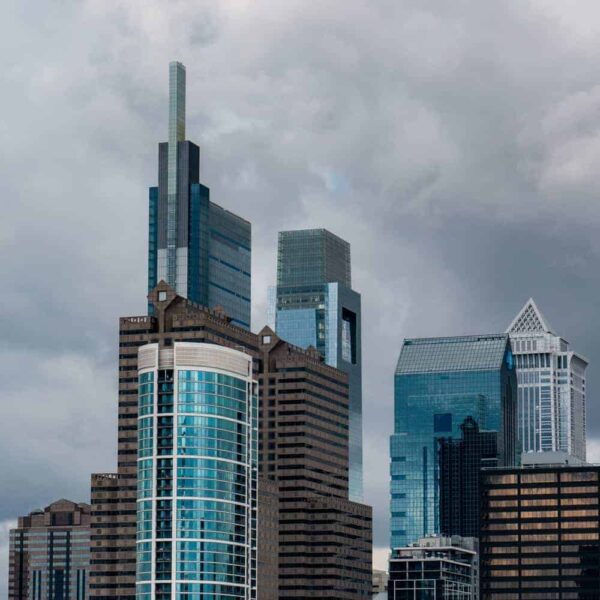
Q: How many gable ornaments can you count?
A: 2